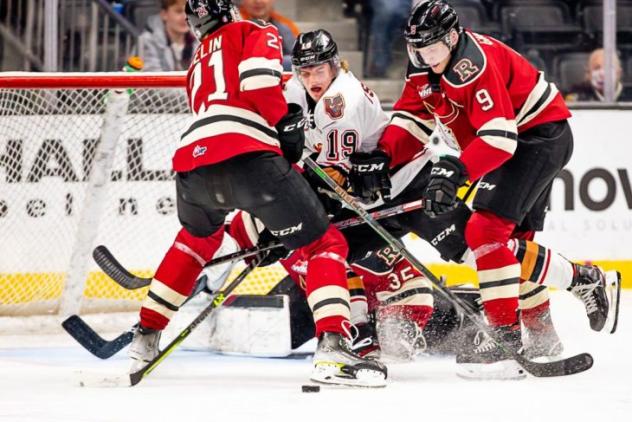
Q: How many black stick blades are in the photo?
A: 3